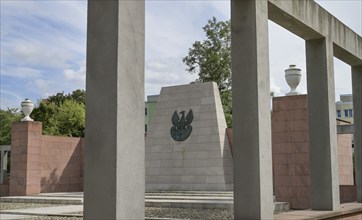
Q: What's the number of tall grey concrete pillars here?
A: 4